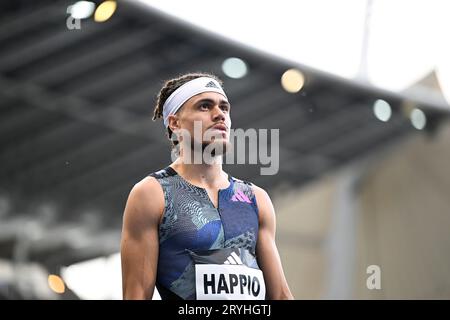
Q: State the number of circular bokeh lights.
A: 7